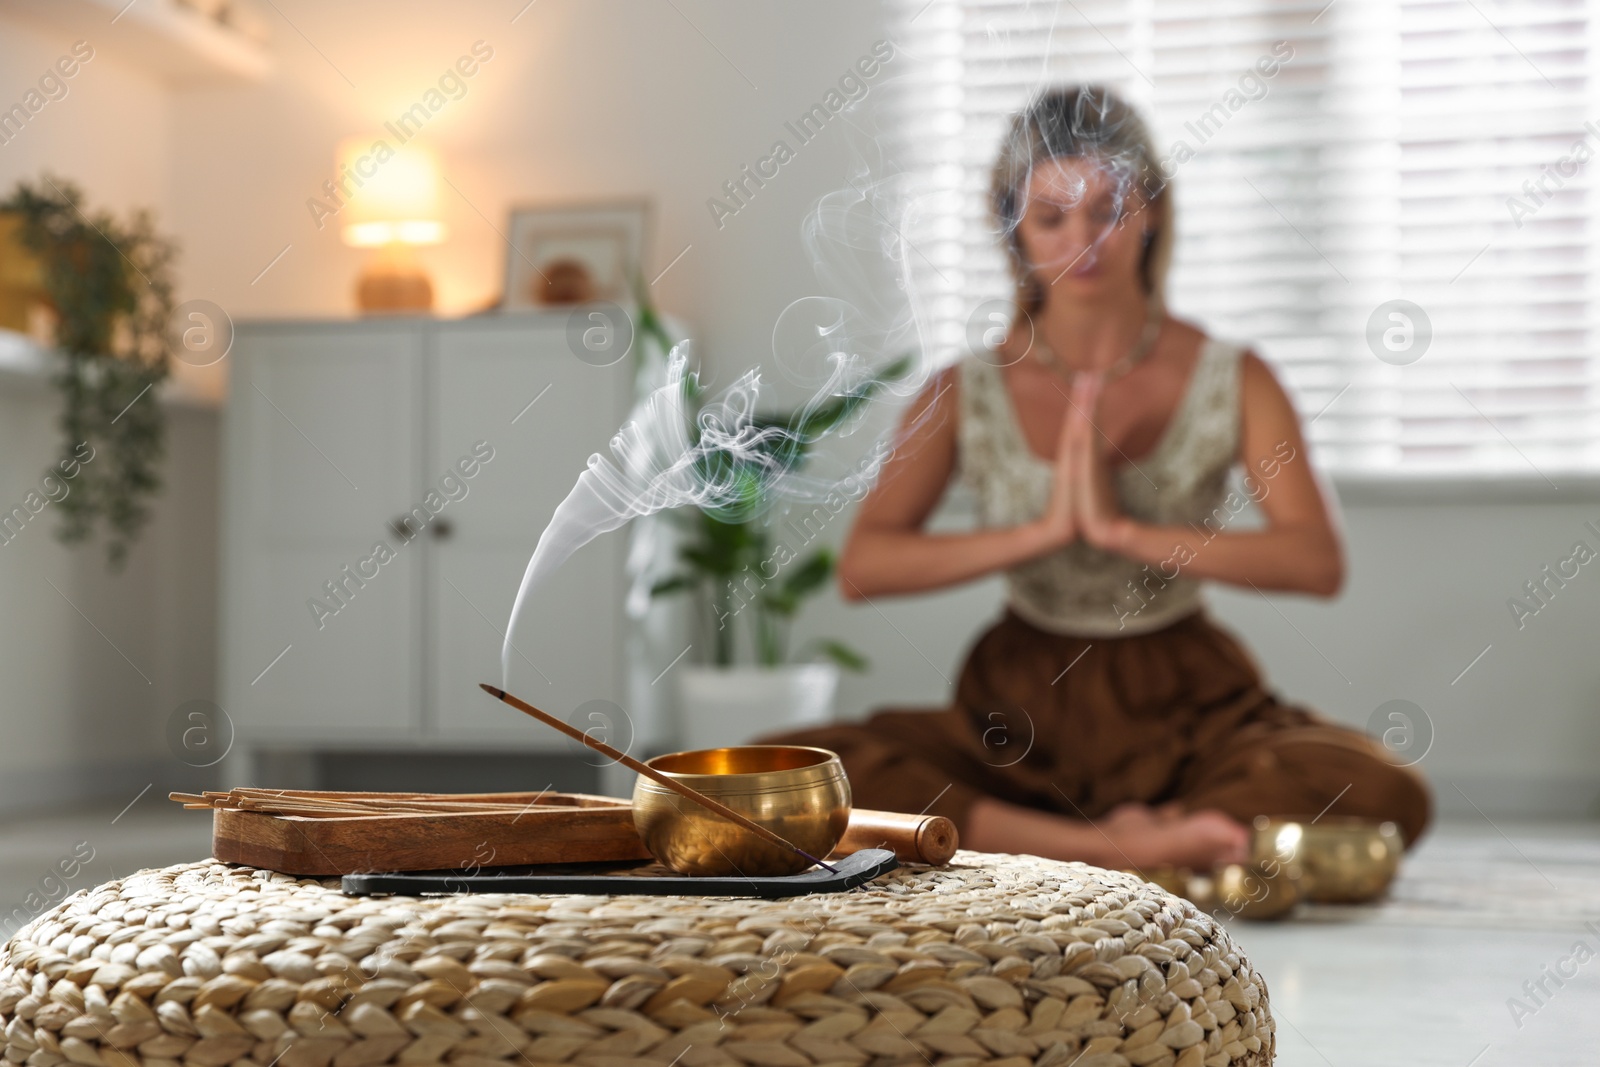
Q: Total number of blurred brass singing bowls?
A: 3